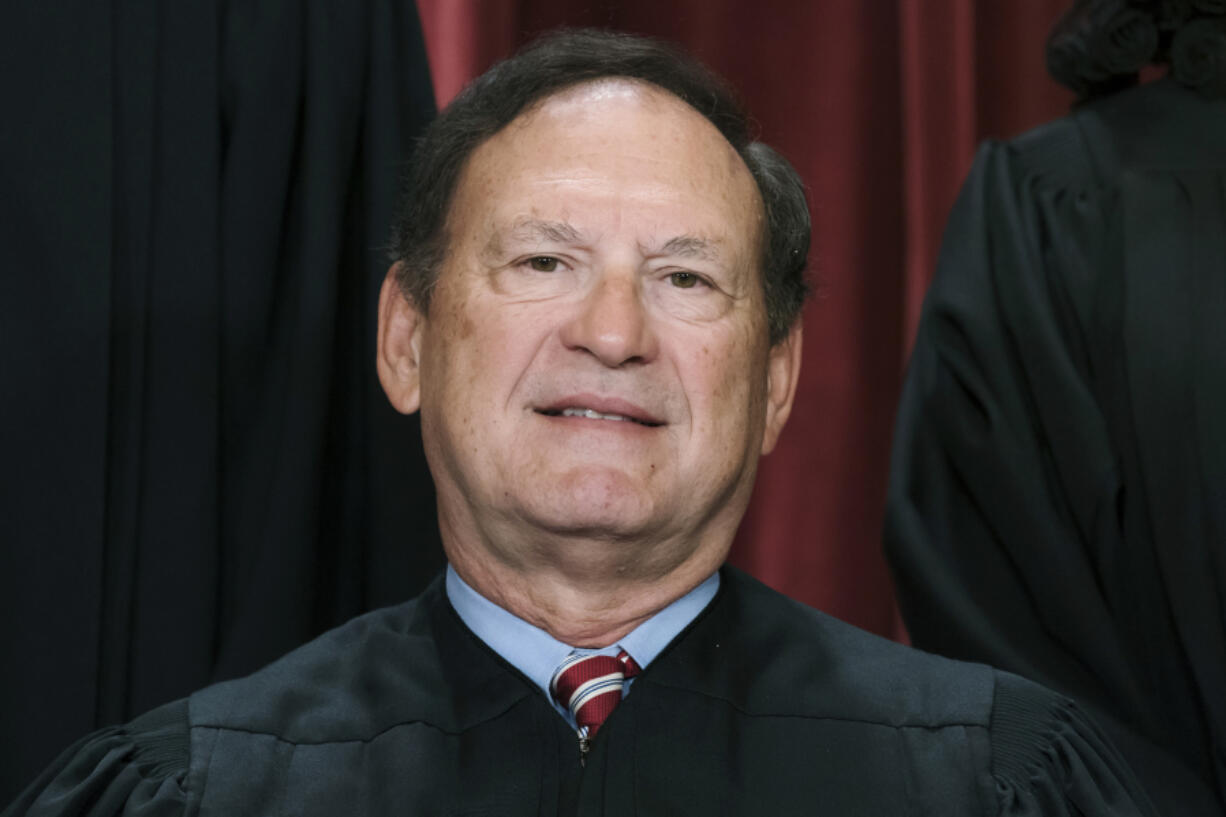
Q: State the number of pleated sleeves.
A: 3